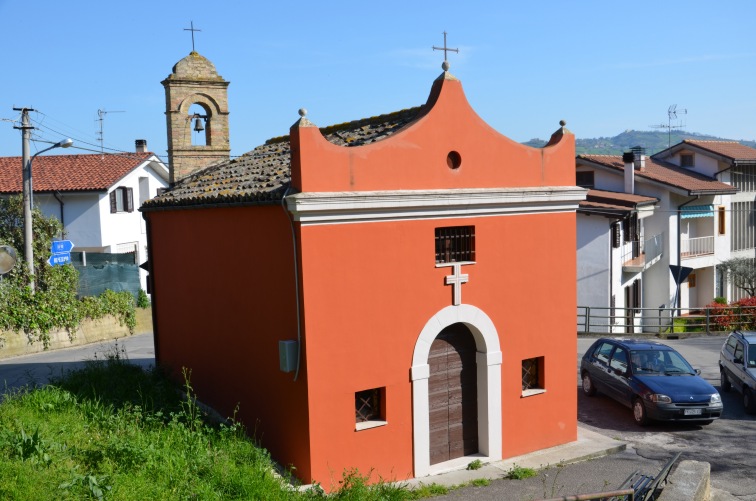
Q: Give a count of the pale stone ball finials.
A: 3